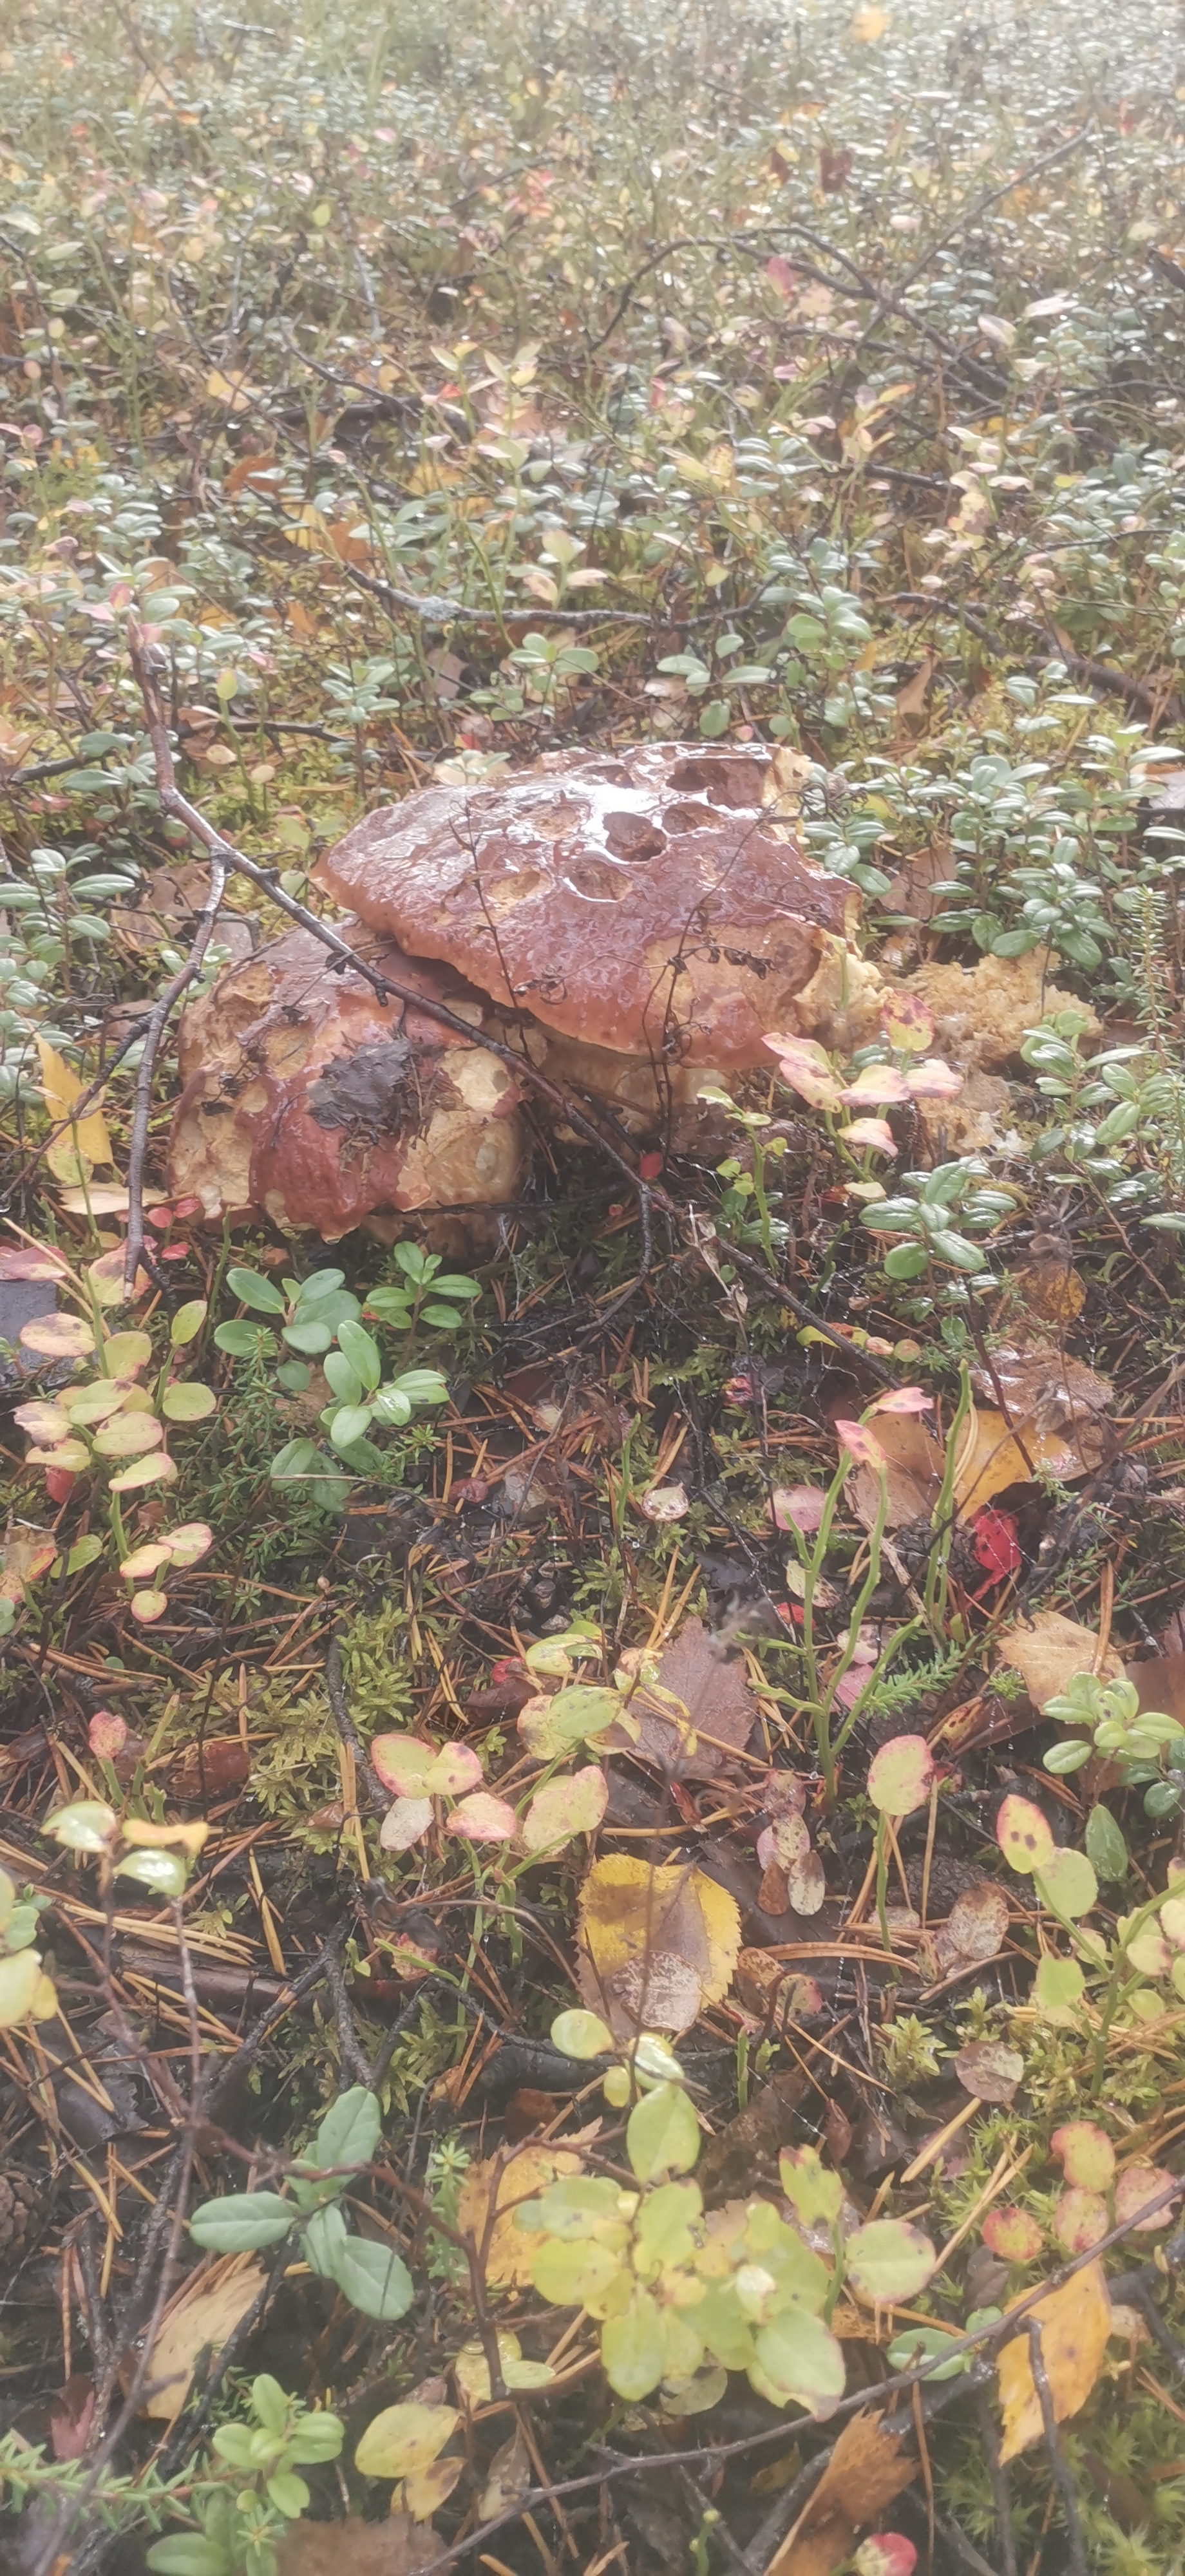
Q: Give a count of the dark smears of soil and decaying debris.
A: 1